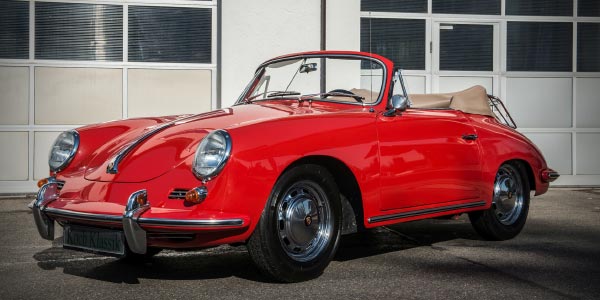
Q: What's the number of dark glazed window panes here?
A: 11